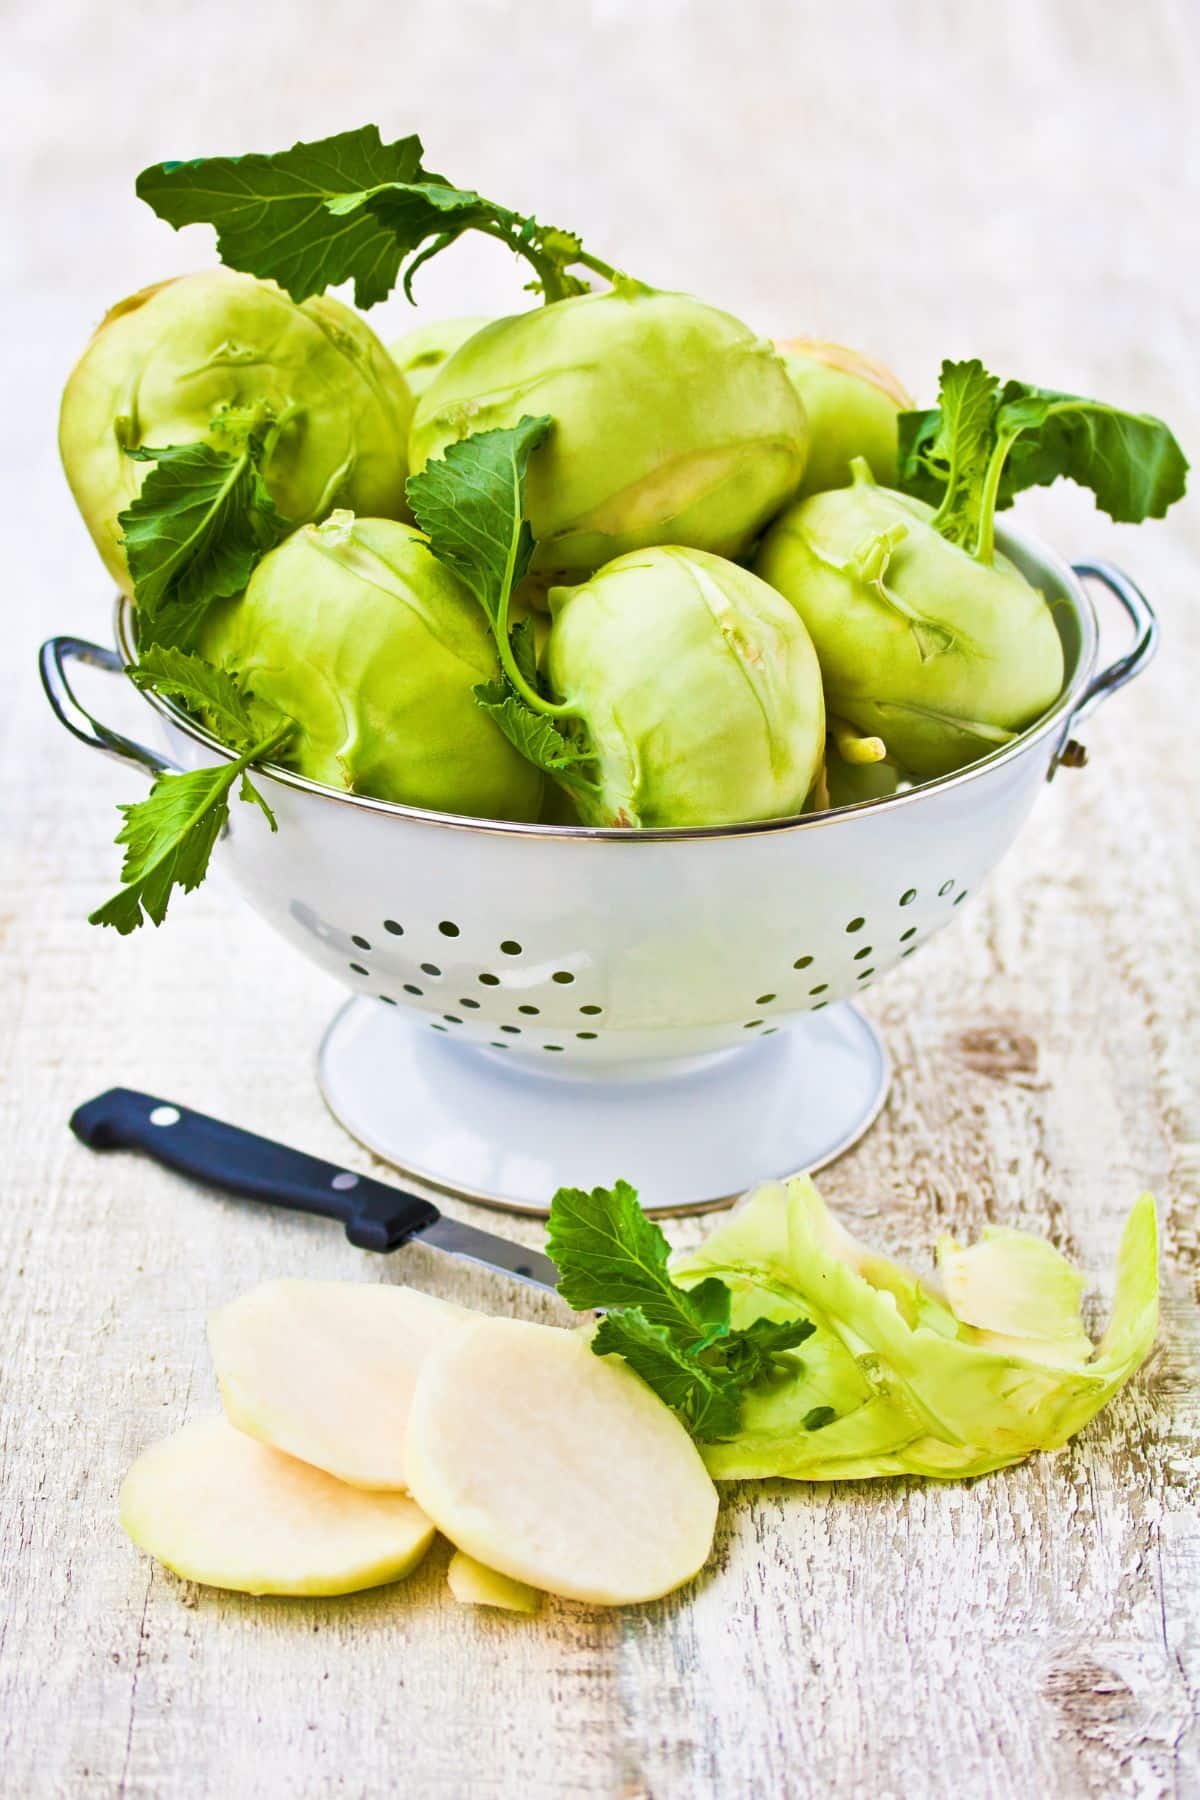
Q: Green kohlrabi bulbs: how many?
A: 7